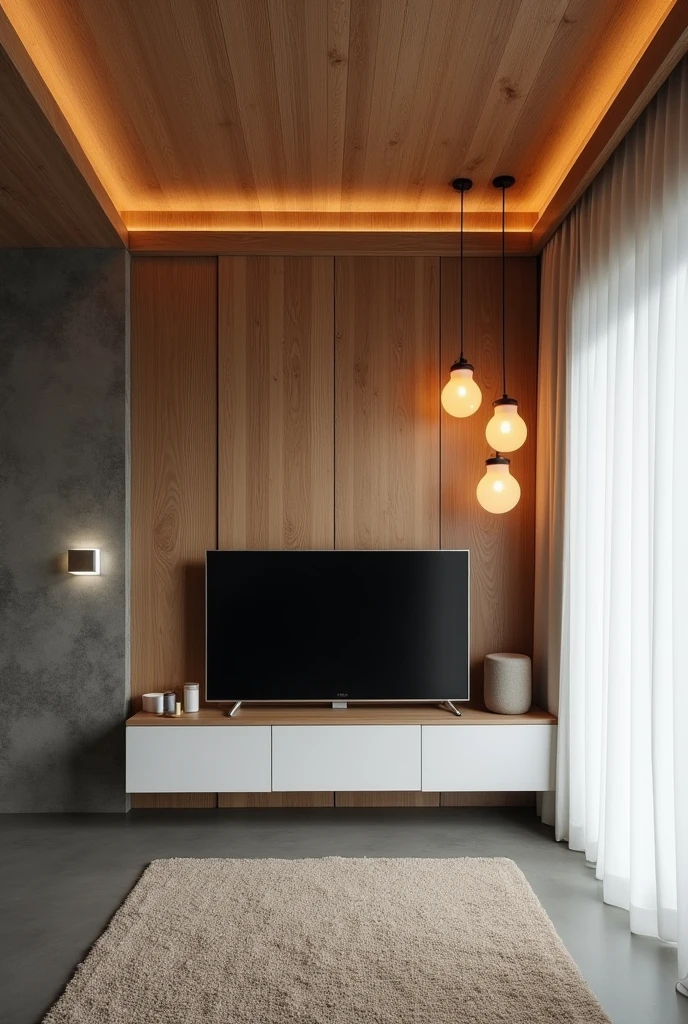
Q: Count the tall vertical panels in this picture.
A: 4